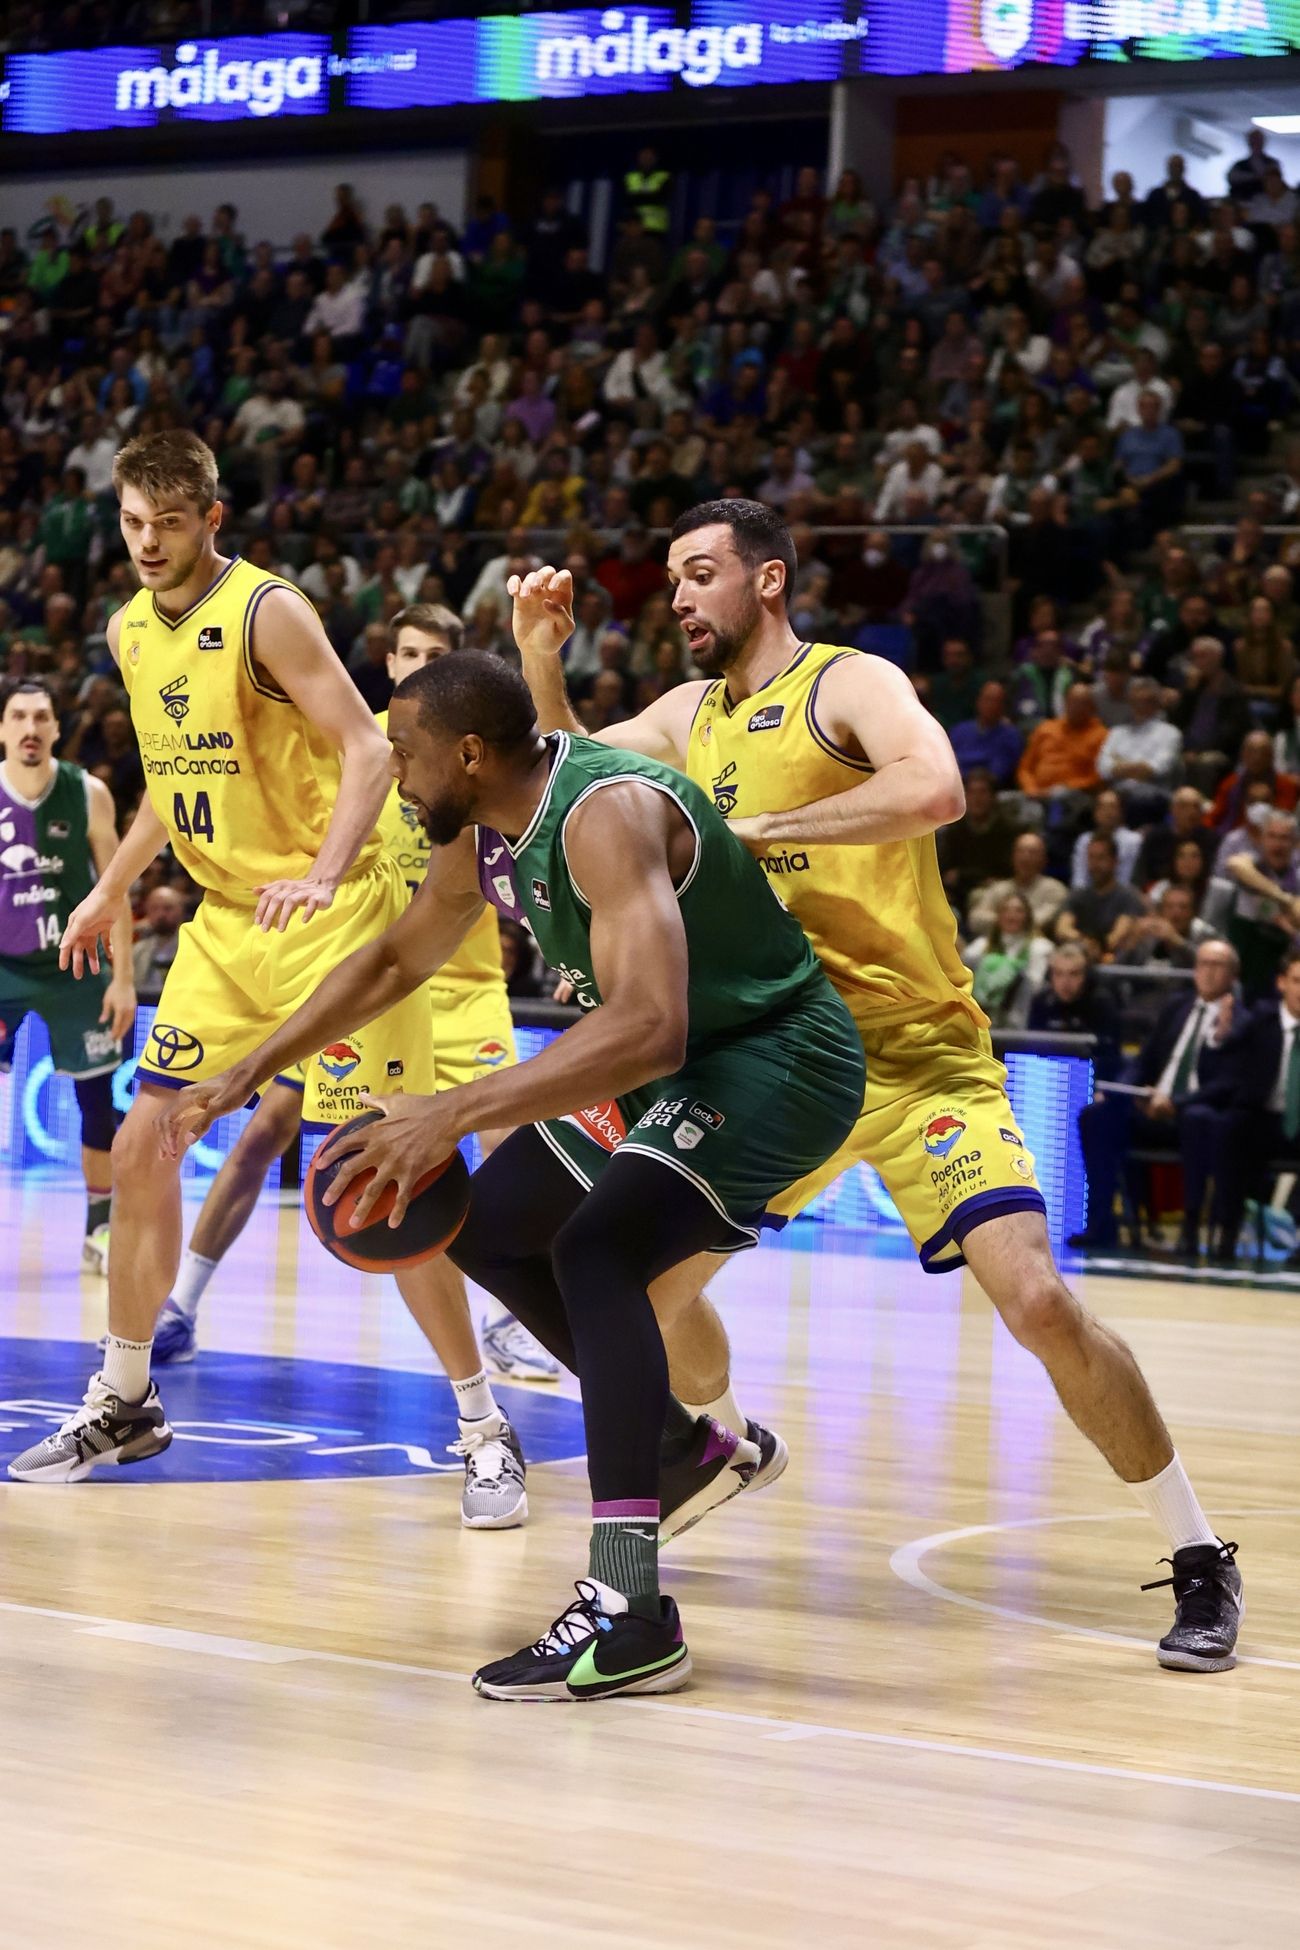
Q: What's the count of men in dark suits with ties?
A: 2